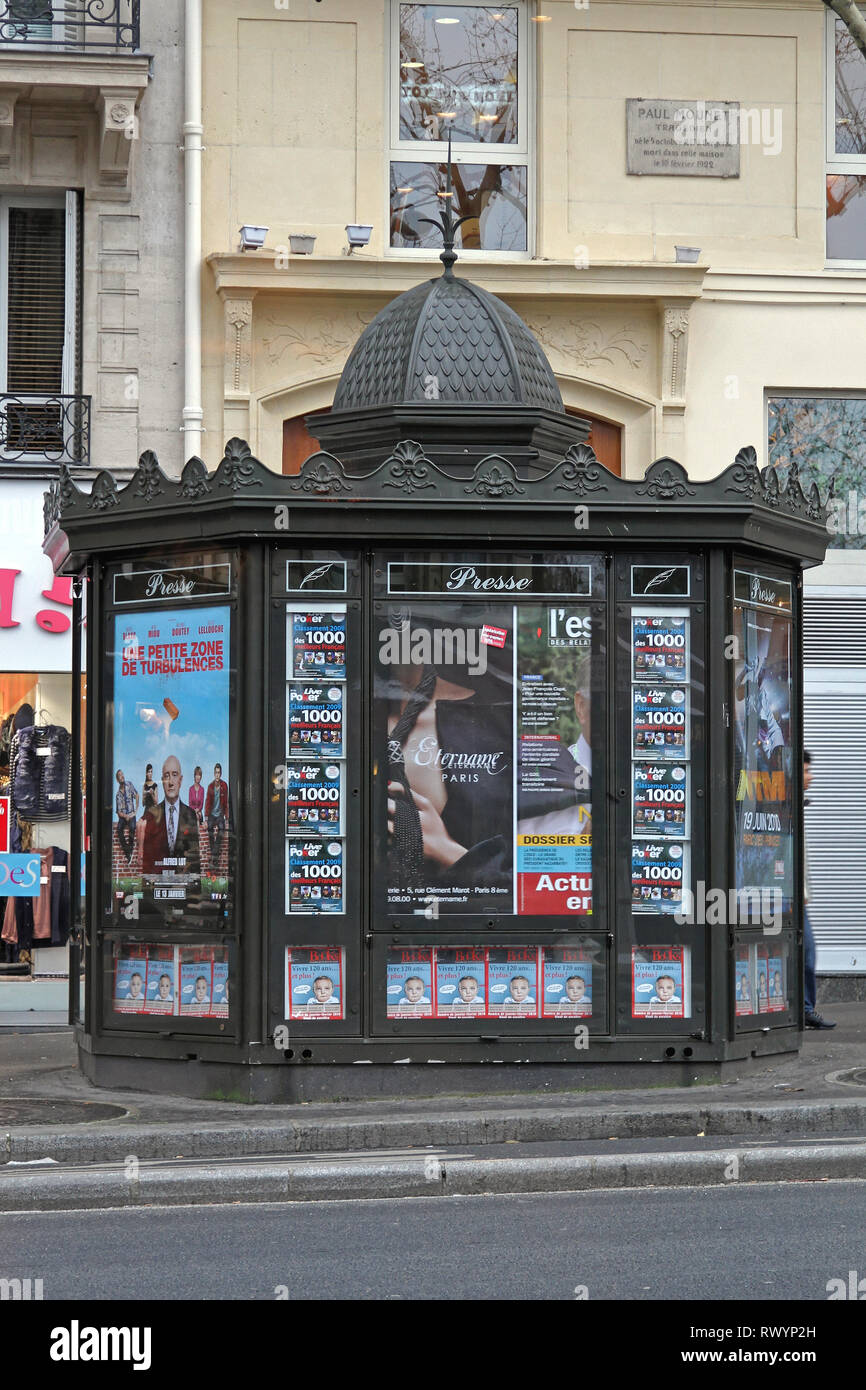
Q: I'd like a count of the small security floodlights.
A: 4